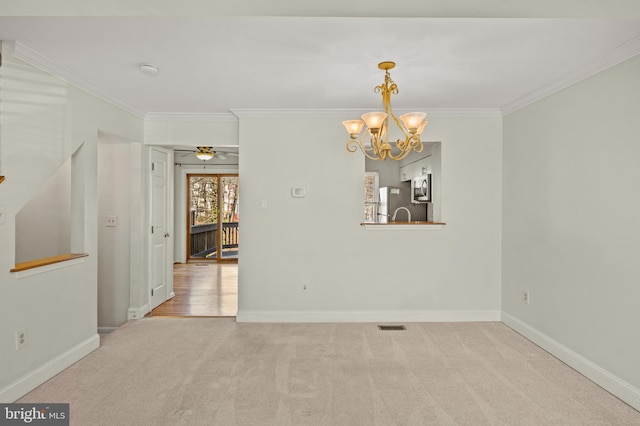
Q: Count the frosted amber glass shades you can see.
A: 5